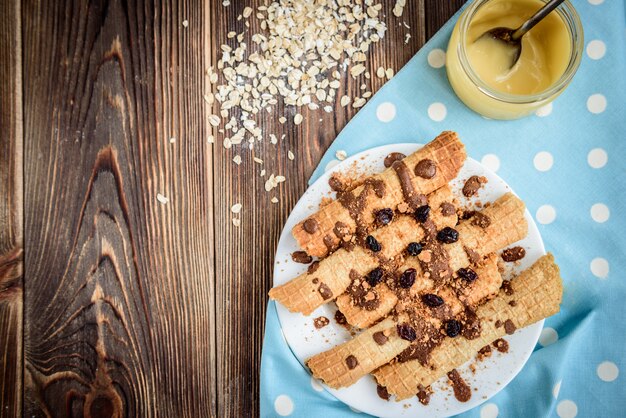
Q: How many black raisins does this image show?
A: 11